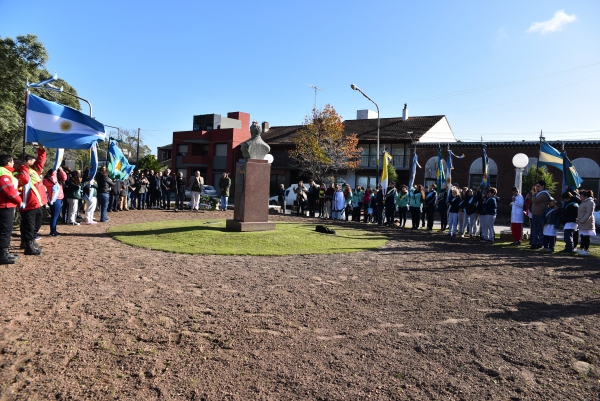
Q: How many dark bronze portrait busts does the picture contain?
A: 1